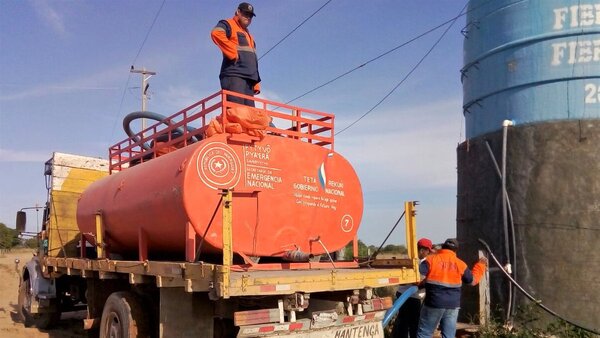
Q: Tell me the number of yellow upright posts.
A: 3